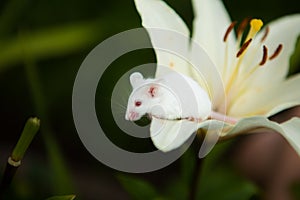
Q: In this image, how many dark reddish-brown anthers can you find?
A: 6